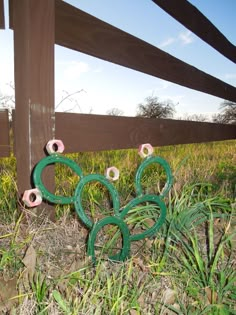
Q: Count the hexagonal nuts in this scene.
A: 4